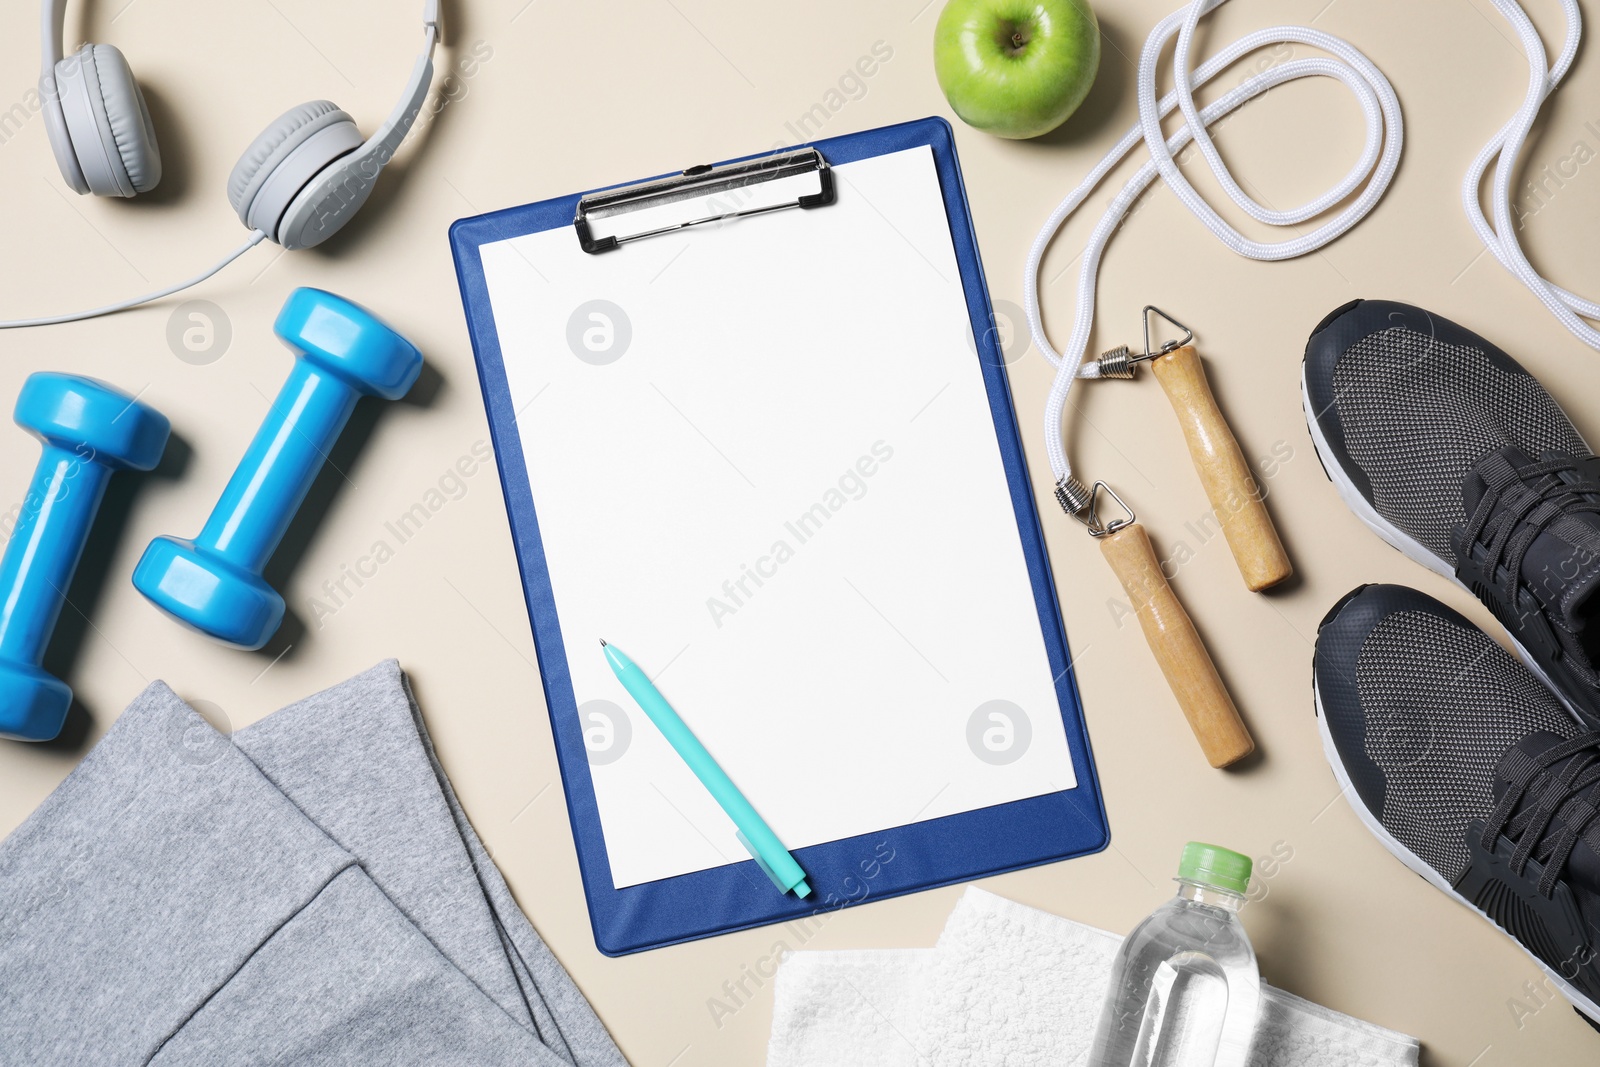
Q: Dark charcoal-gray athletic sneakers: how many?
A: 2